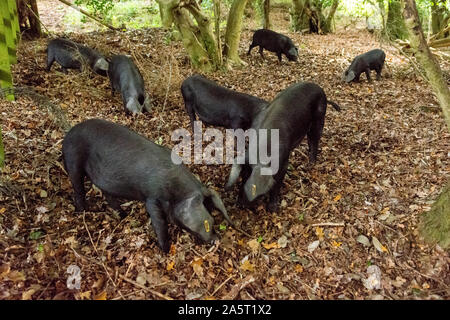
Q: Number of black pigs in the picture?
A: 7